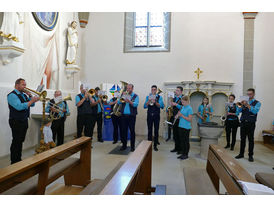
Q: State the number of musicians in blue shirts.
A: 12